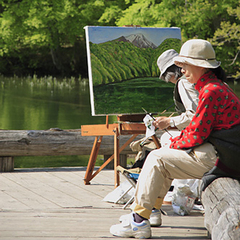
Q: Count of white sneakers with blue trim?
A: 2